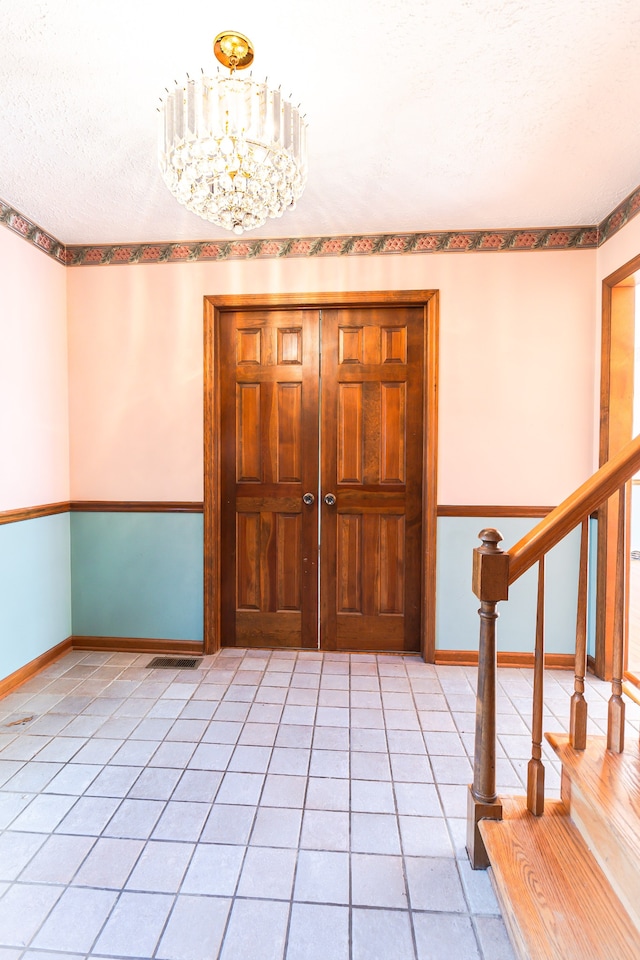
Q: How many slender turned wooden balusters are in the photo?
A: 3